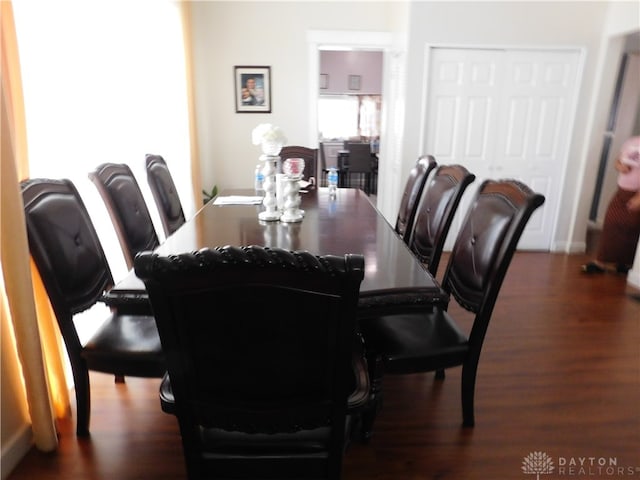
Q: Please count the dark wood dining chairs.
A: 8